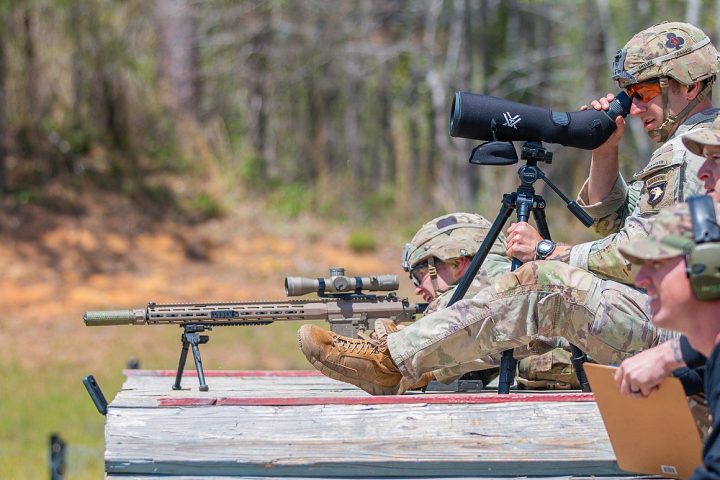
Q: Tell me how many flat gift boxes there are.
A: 0